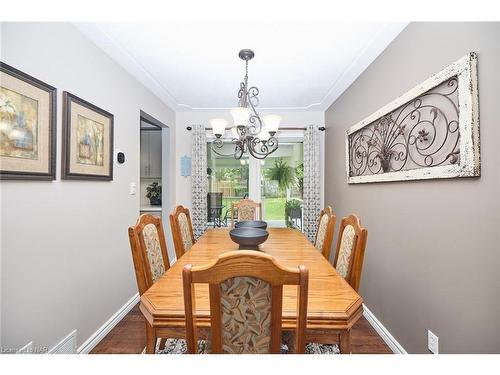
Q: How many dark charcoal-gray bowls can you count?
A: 2